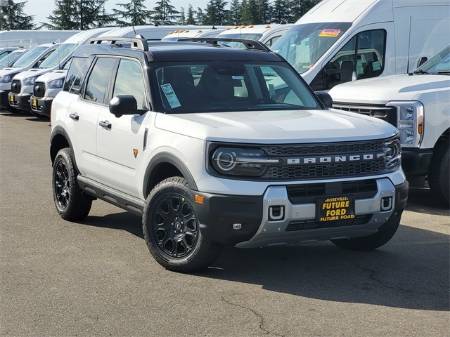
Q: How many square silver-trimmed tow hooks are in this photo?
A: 2